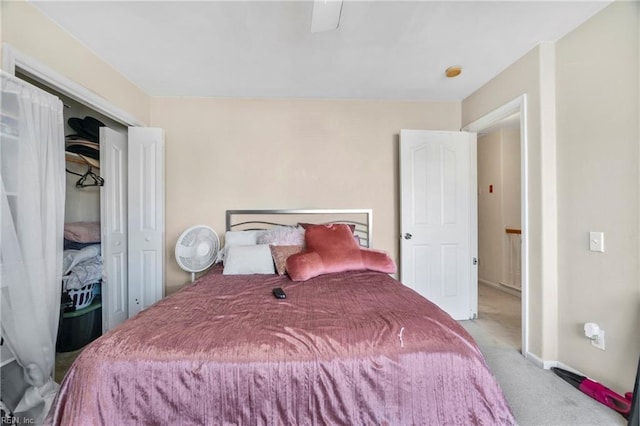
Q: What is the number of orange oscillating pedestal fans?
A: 0